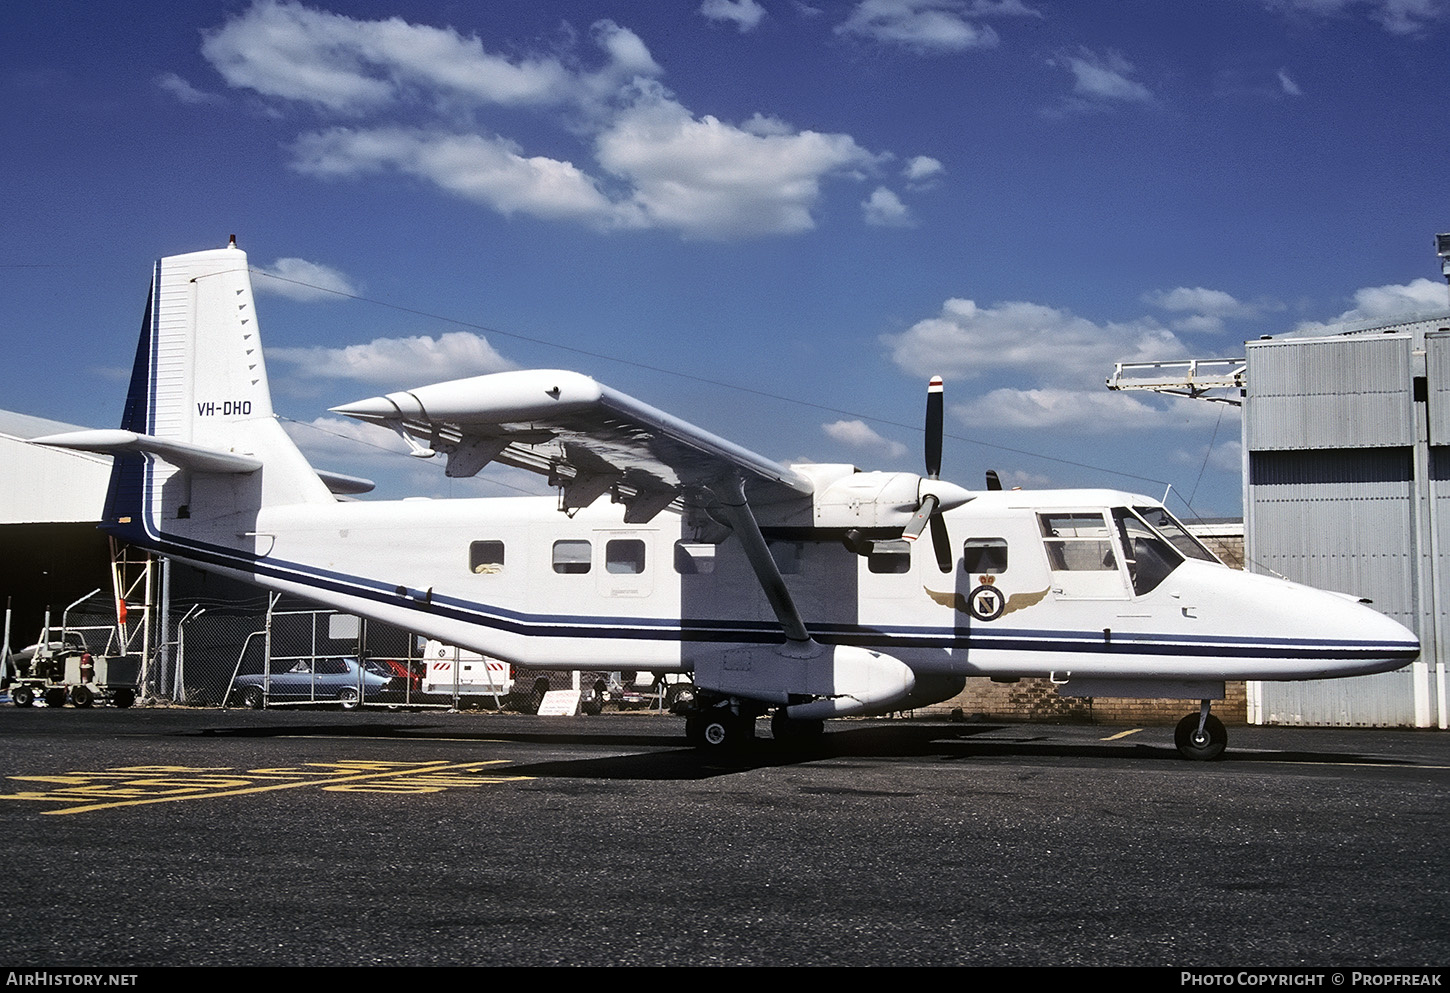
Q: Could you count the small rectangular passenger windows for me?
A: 7